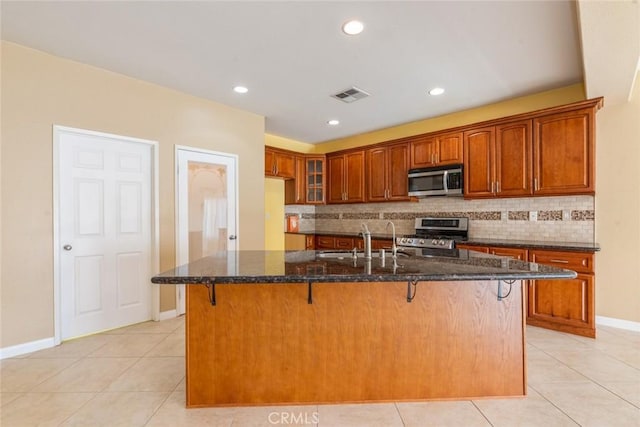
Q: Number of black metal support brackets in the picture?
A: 4